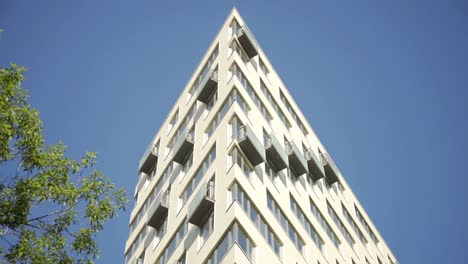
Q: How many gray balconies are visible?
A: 11